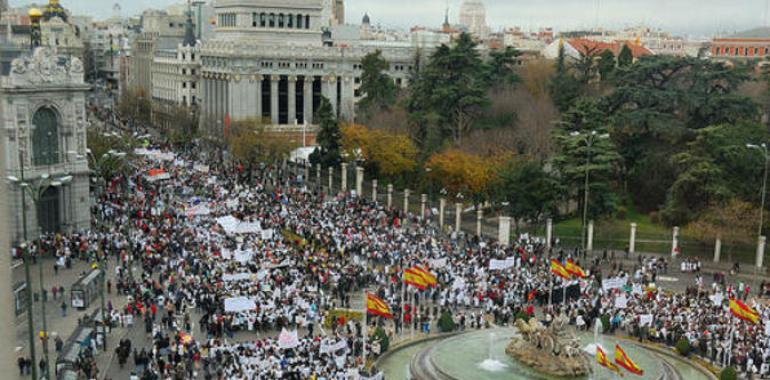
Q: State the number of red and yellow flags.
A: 8